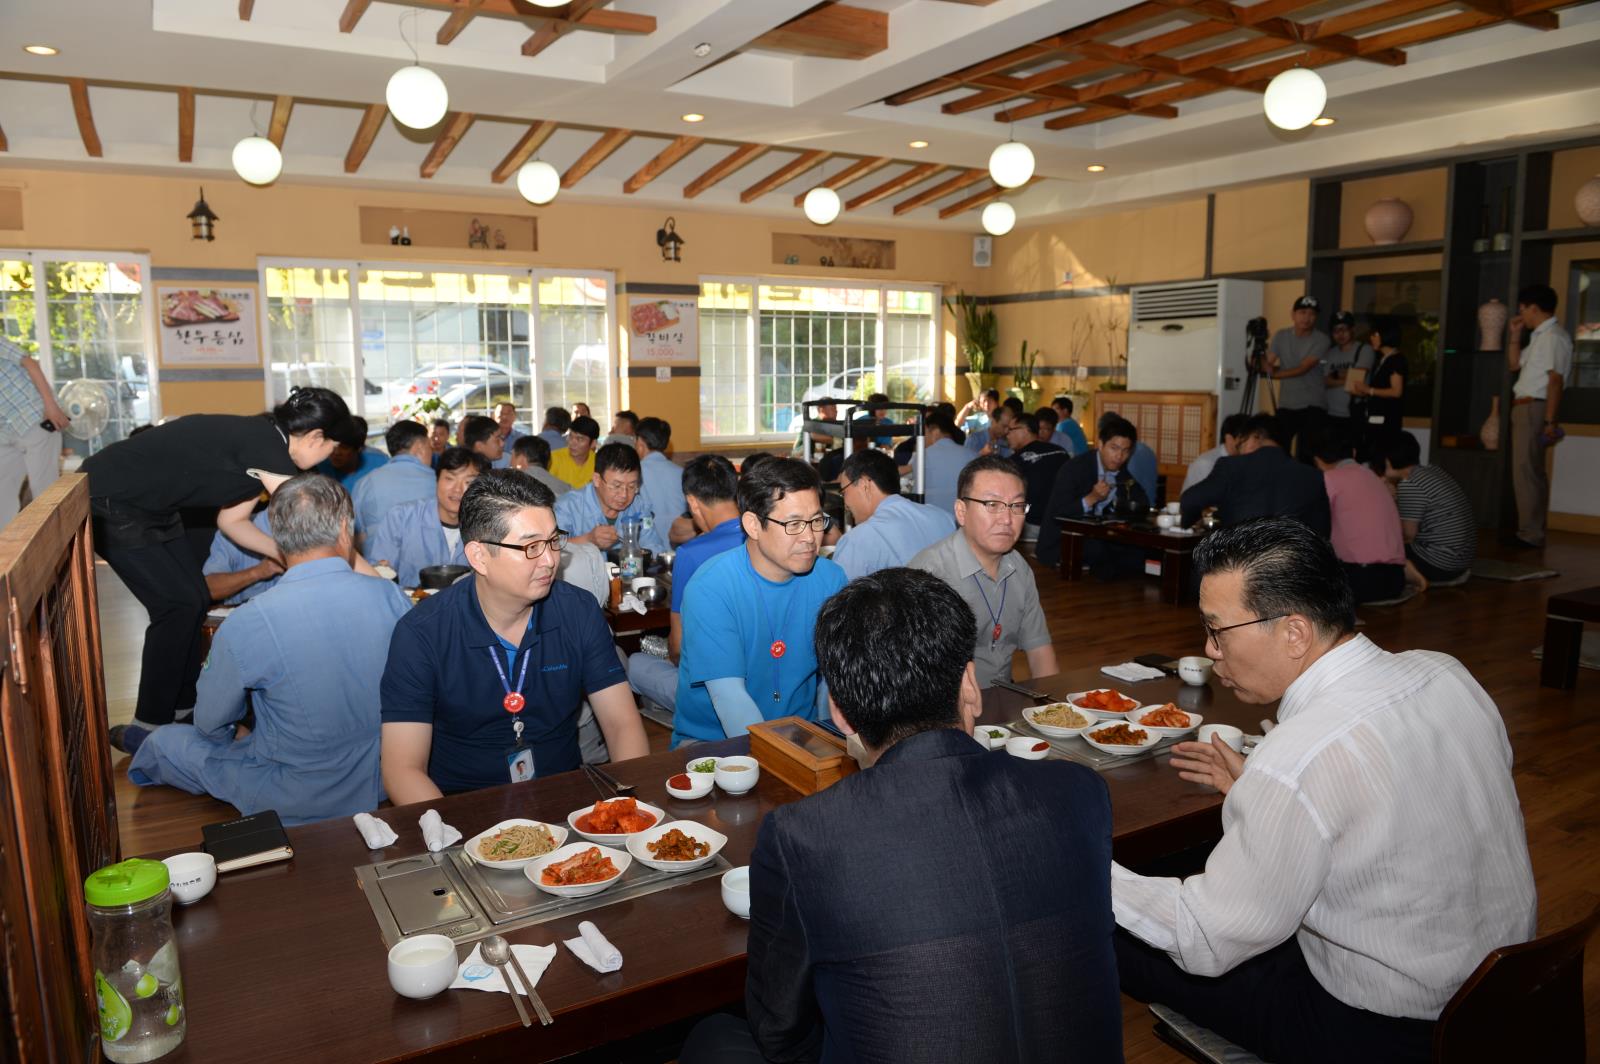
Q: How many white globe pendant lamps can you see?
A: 8